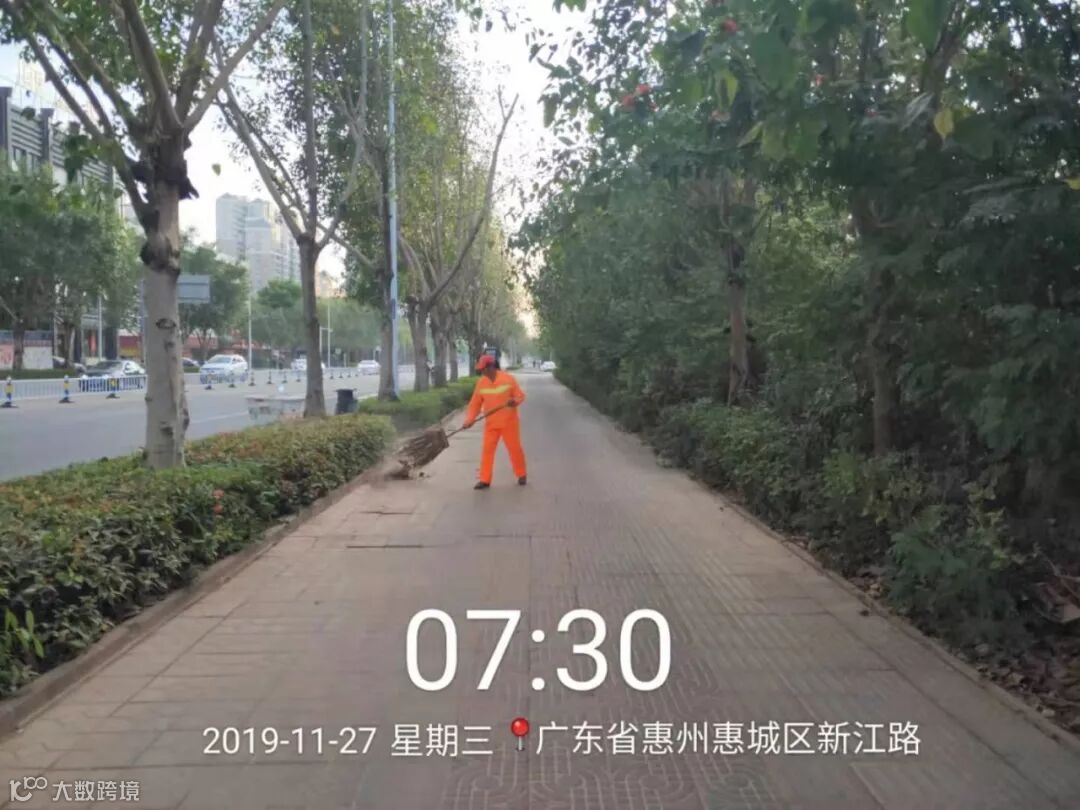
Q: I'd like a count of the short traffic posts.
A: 13